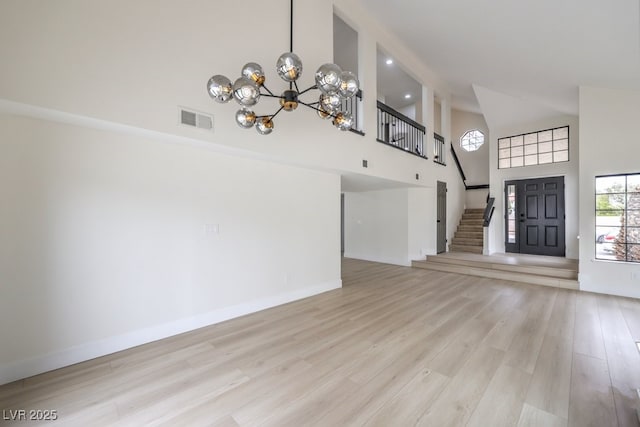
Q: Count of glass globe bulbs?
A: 11